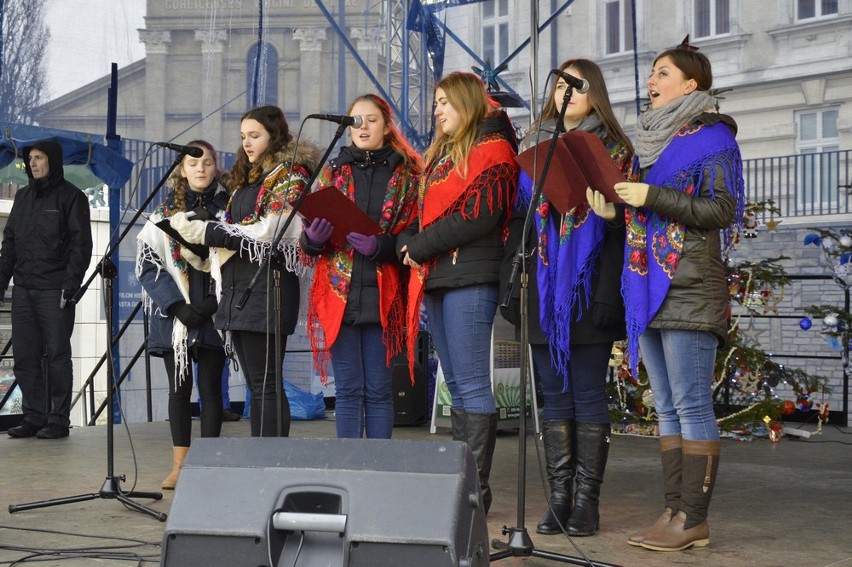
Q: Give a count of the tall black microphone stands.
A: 3